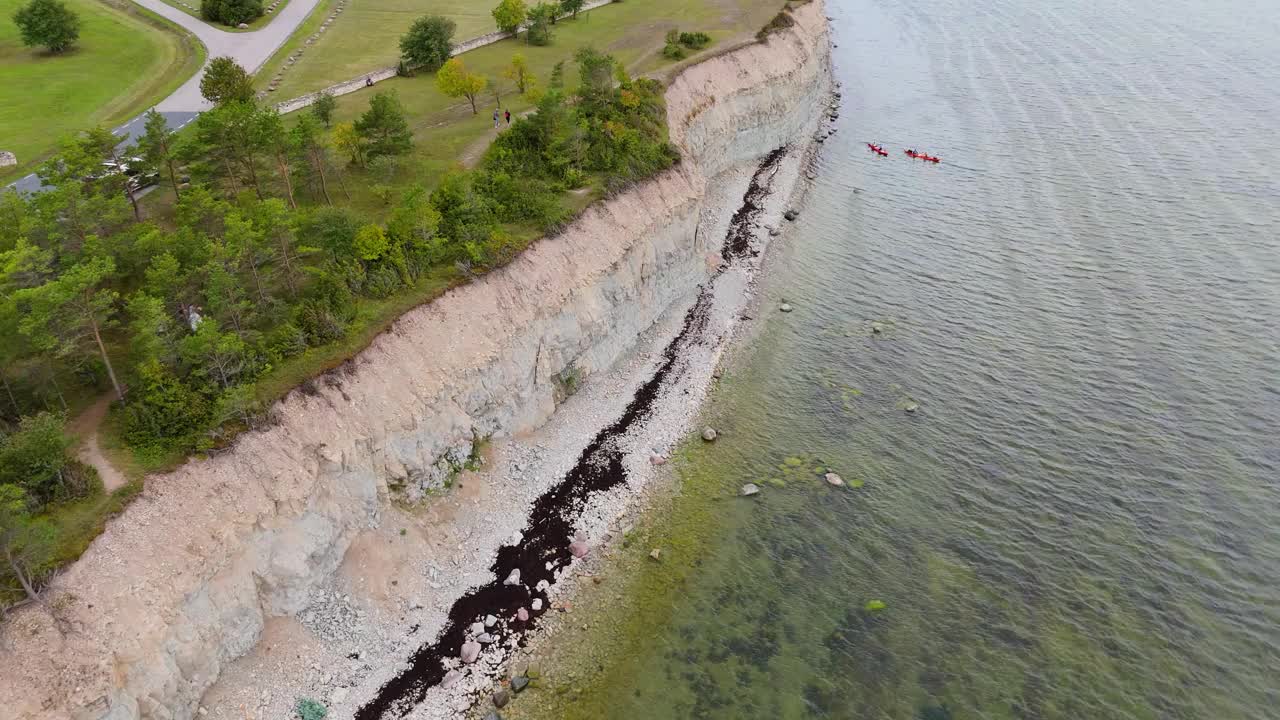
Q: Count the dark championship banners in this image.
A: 0